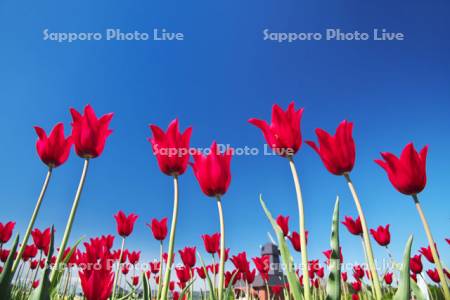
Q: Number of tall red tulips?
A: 7